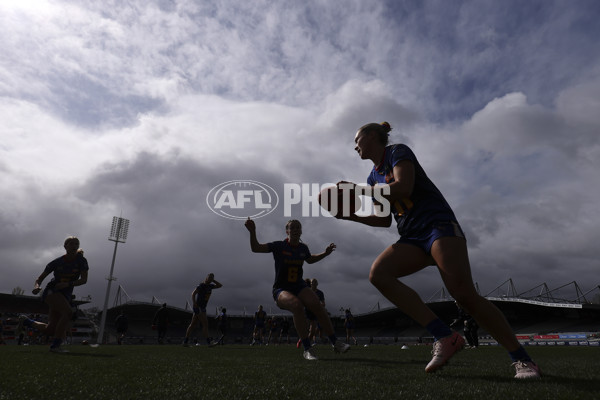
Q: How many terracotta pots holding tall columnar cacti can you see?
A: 0